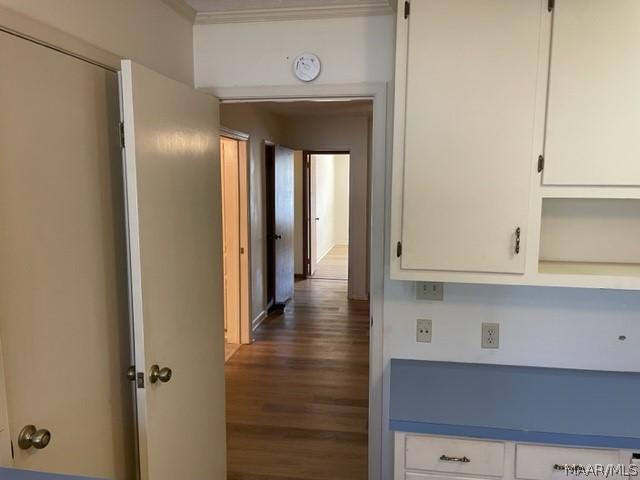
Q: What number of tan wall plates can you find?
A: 3